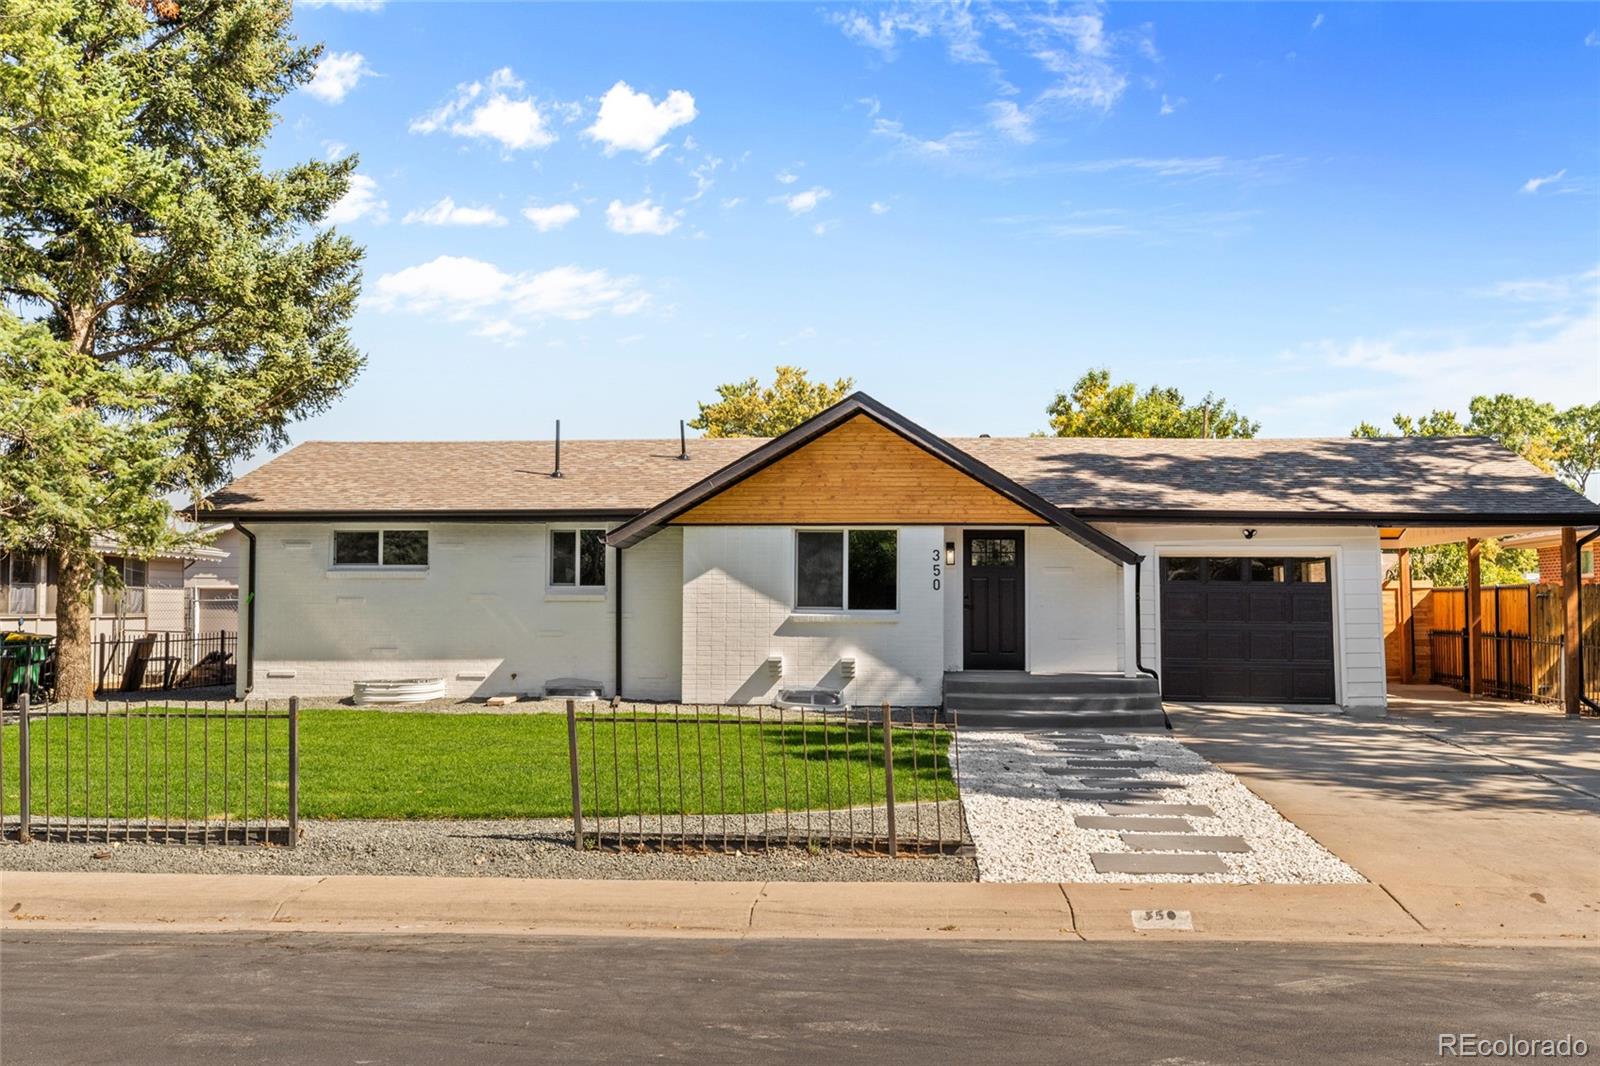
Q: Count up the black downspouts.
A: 4